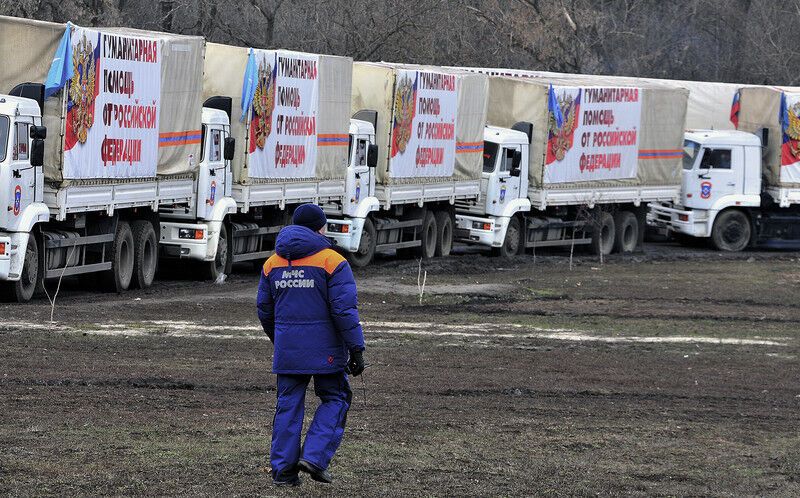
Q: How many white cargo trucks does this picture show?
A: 5